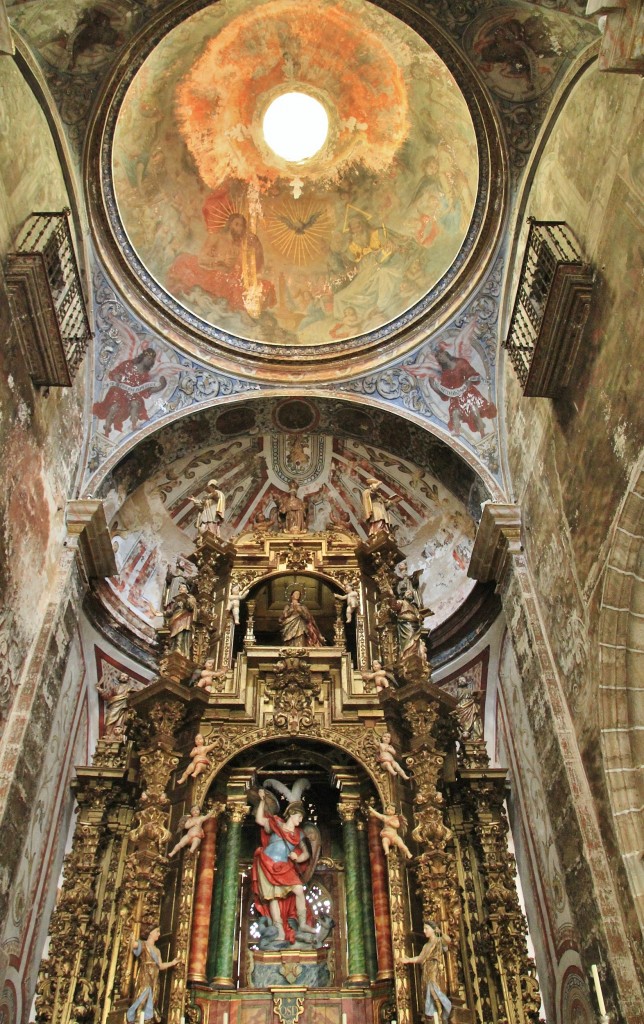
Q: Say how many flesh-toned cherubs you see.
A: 8